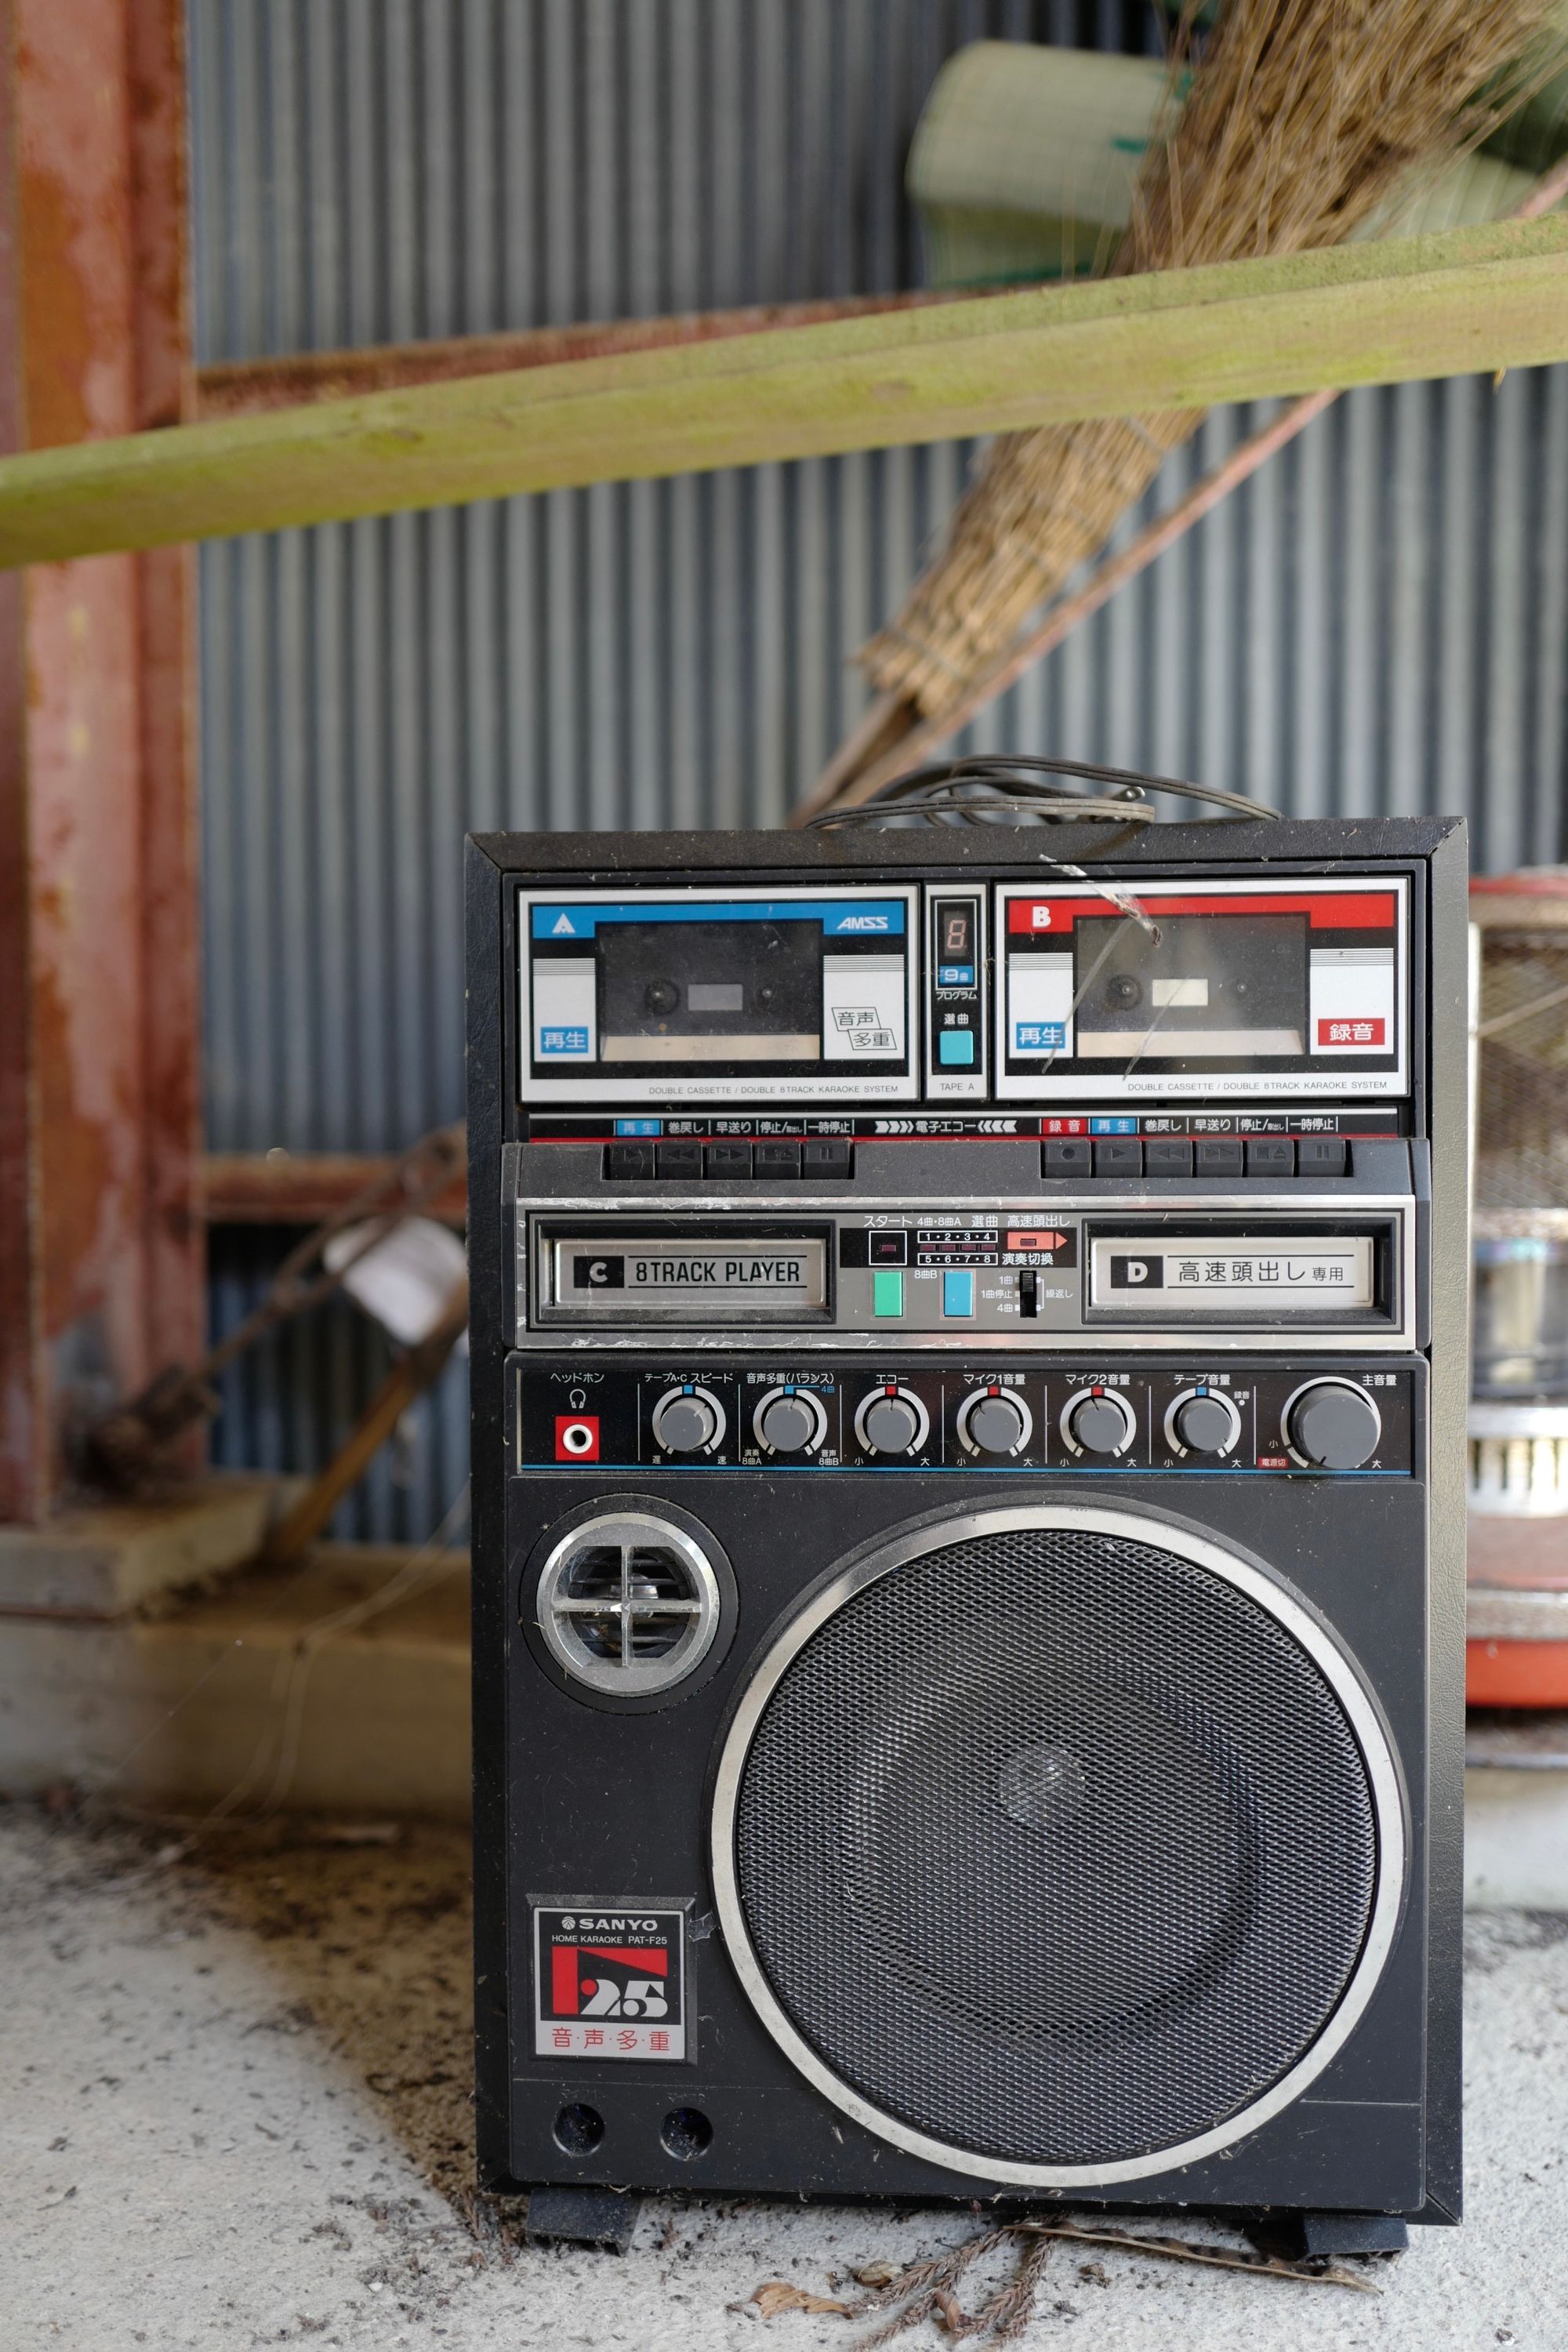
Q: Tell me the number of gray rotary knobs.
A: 7